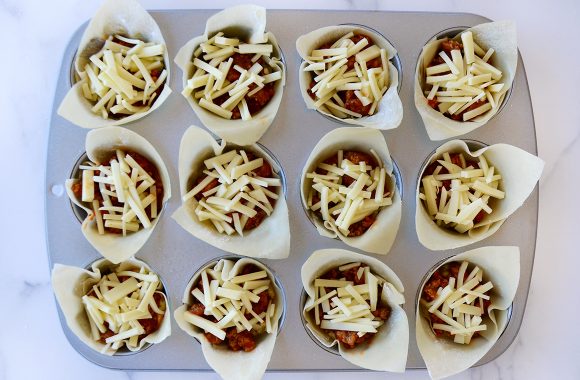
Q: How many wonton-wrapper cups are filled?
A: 12